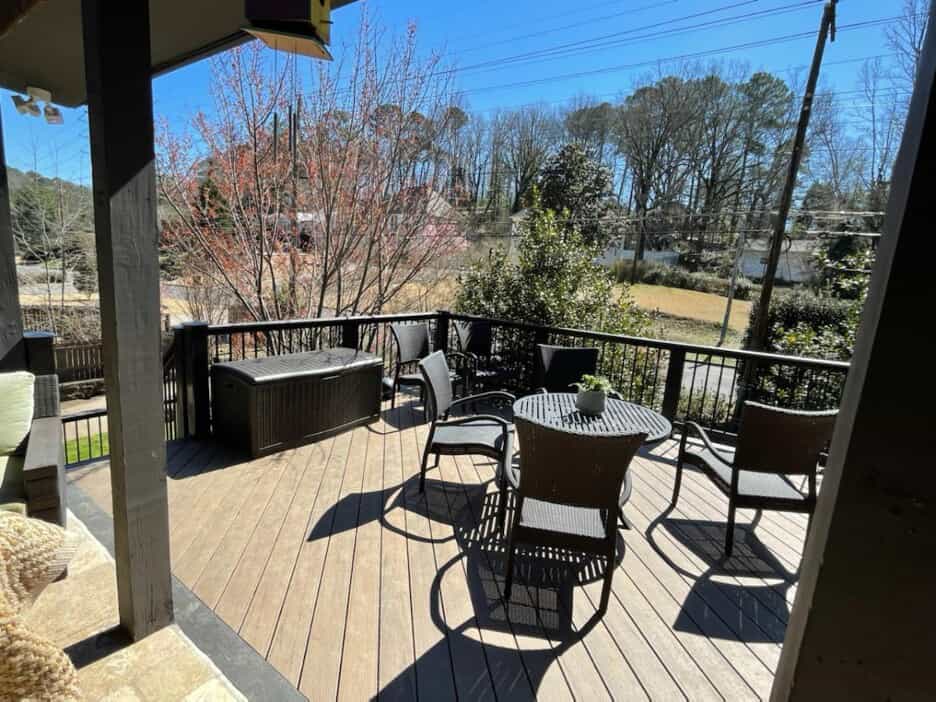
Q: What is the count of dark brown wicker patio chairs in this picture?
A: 6